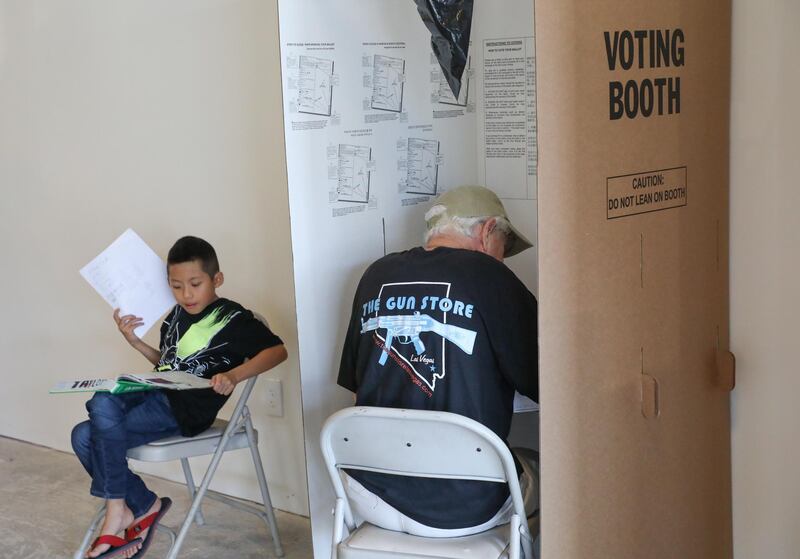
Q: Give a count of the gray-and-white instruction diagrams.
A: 5